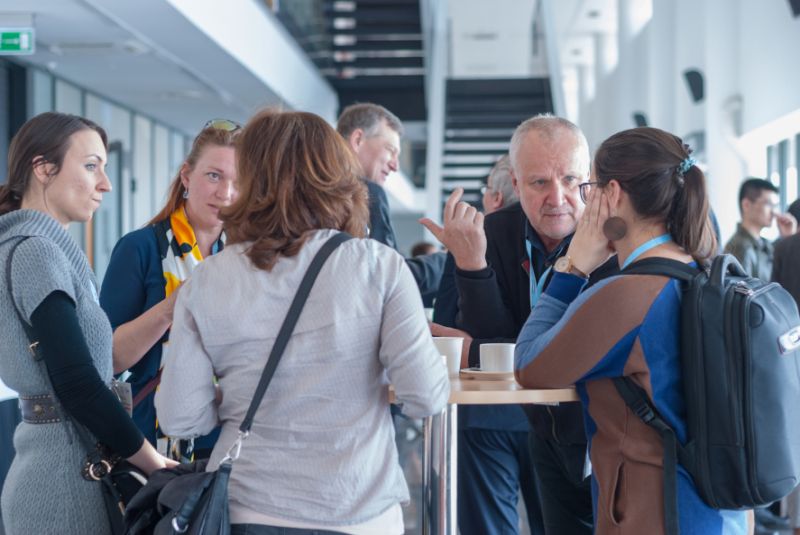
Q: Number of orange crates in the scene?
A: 0